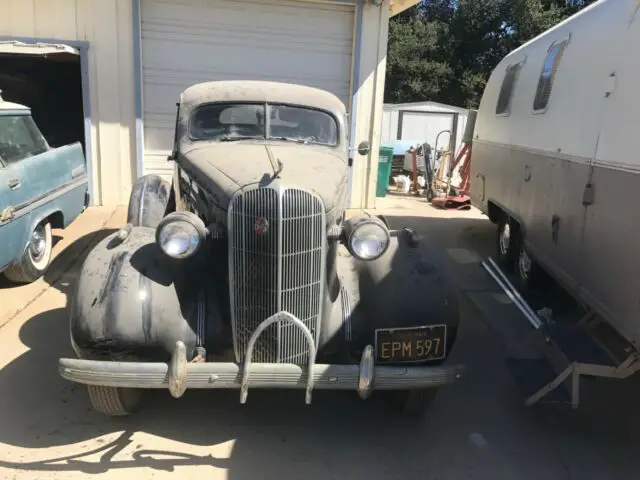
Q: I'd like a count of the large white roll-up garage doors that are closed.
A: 1